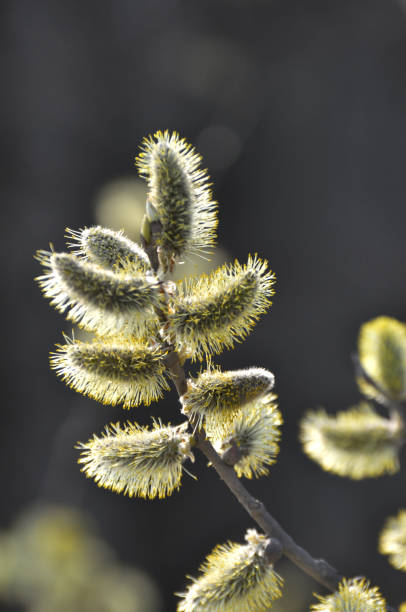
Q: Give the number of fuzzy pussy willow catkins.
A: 13